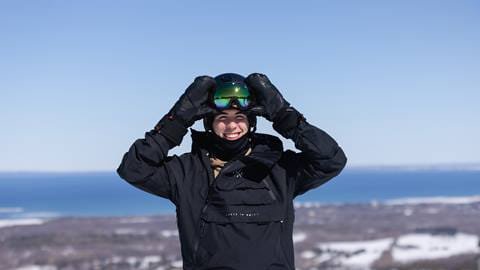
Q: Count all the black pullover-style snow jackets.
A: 1